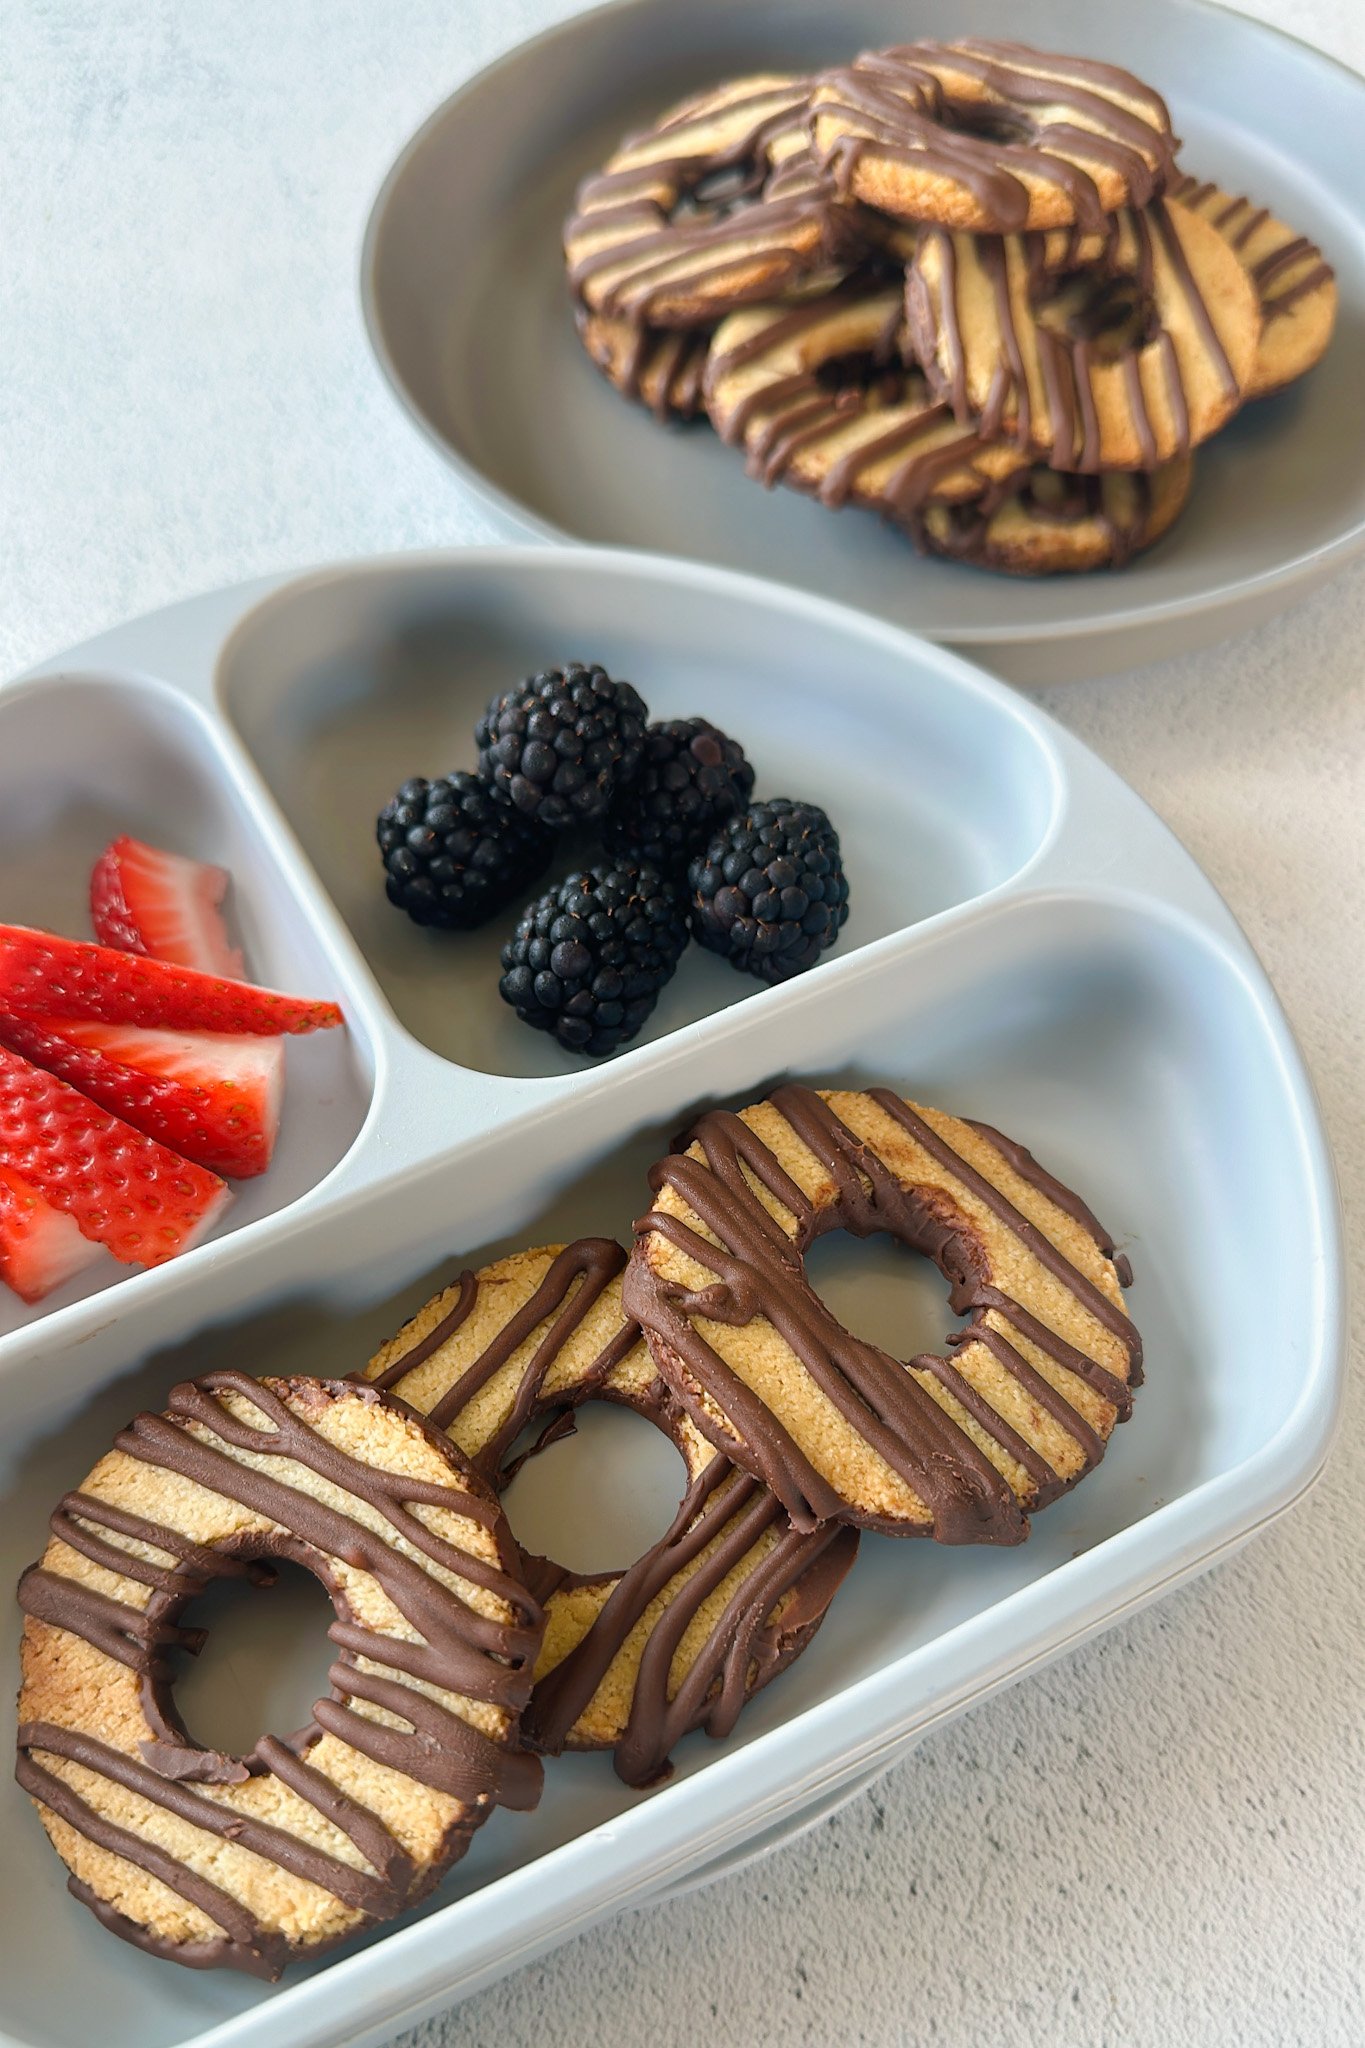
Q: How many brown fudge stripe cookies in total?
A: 10